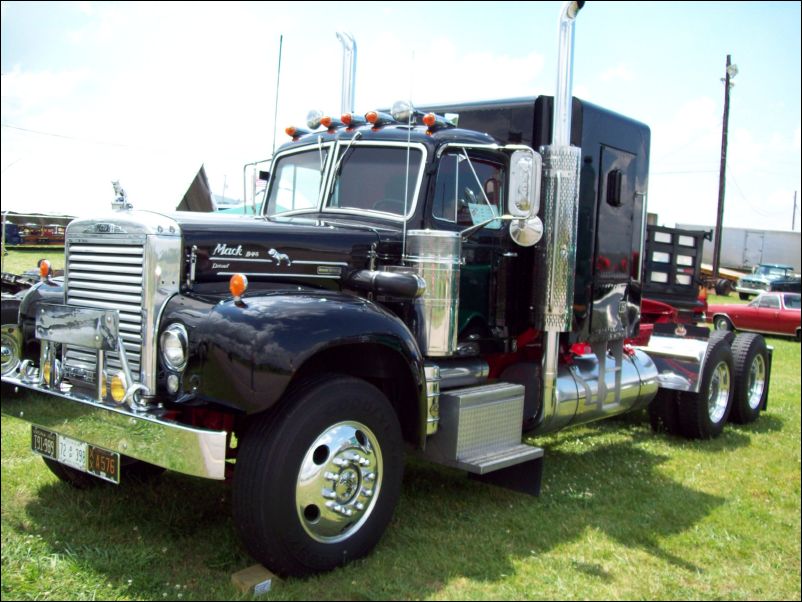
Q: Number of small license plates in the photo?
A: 3